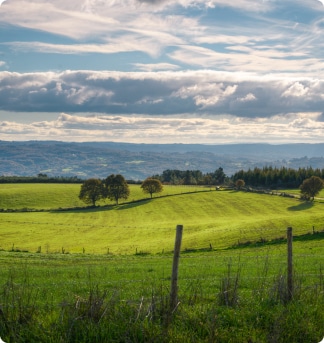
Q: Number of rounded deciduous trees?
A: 5